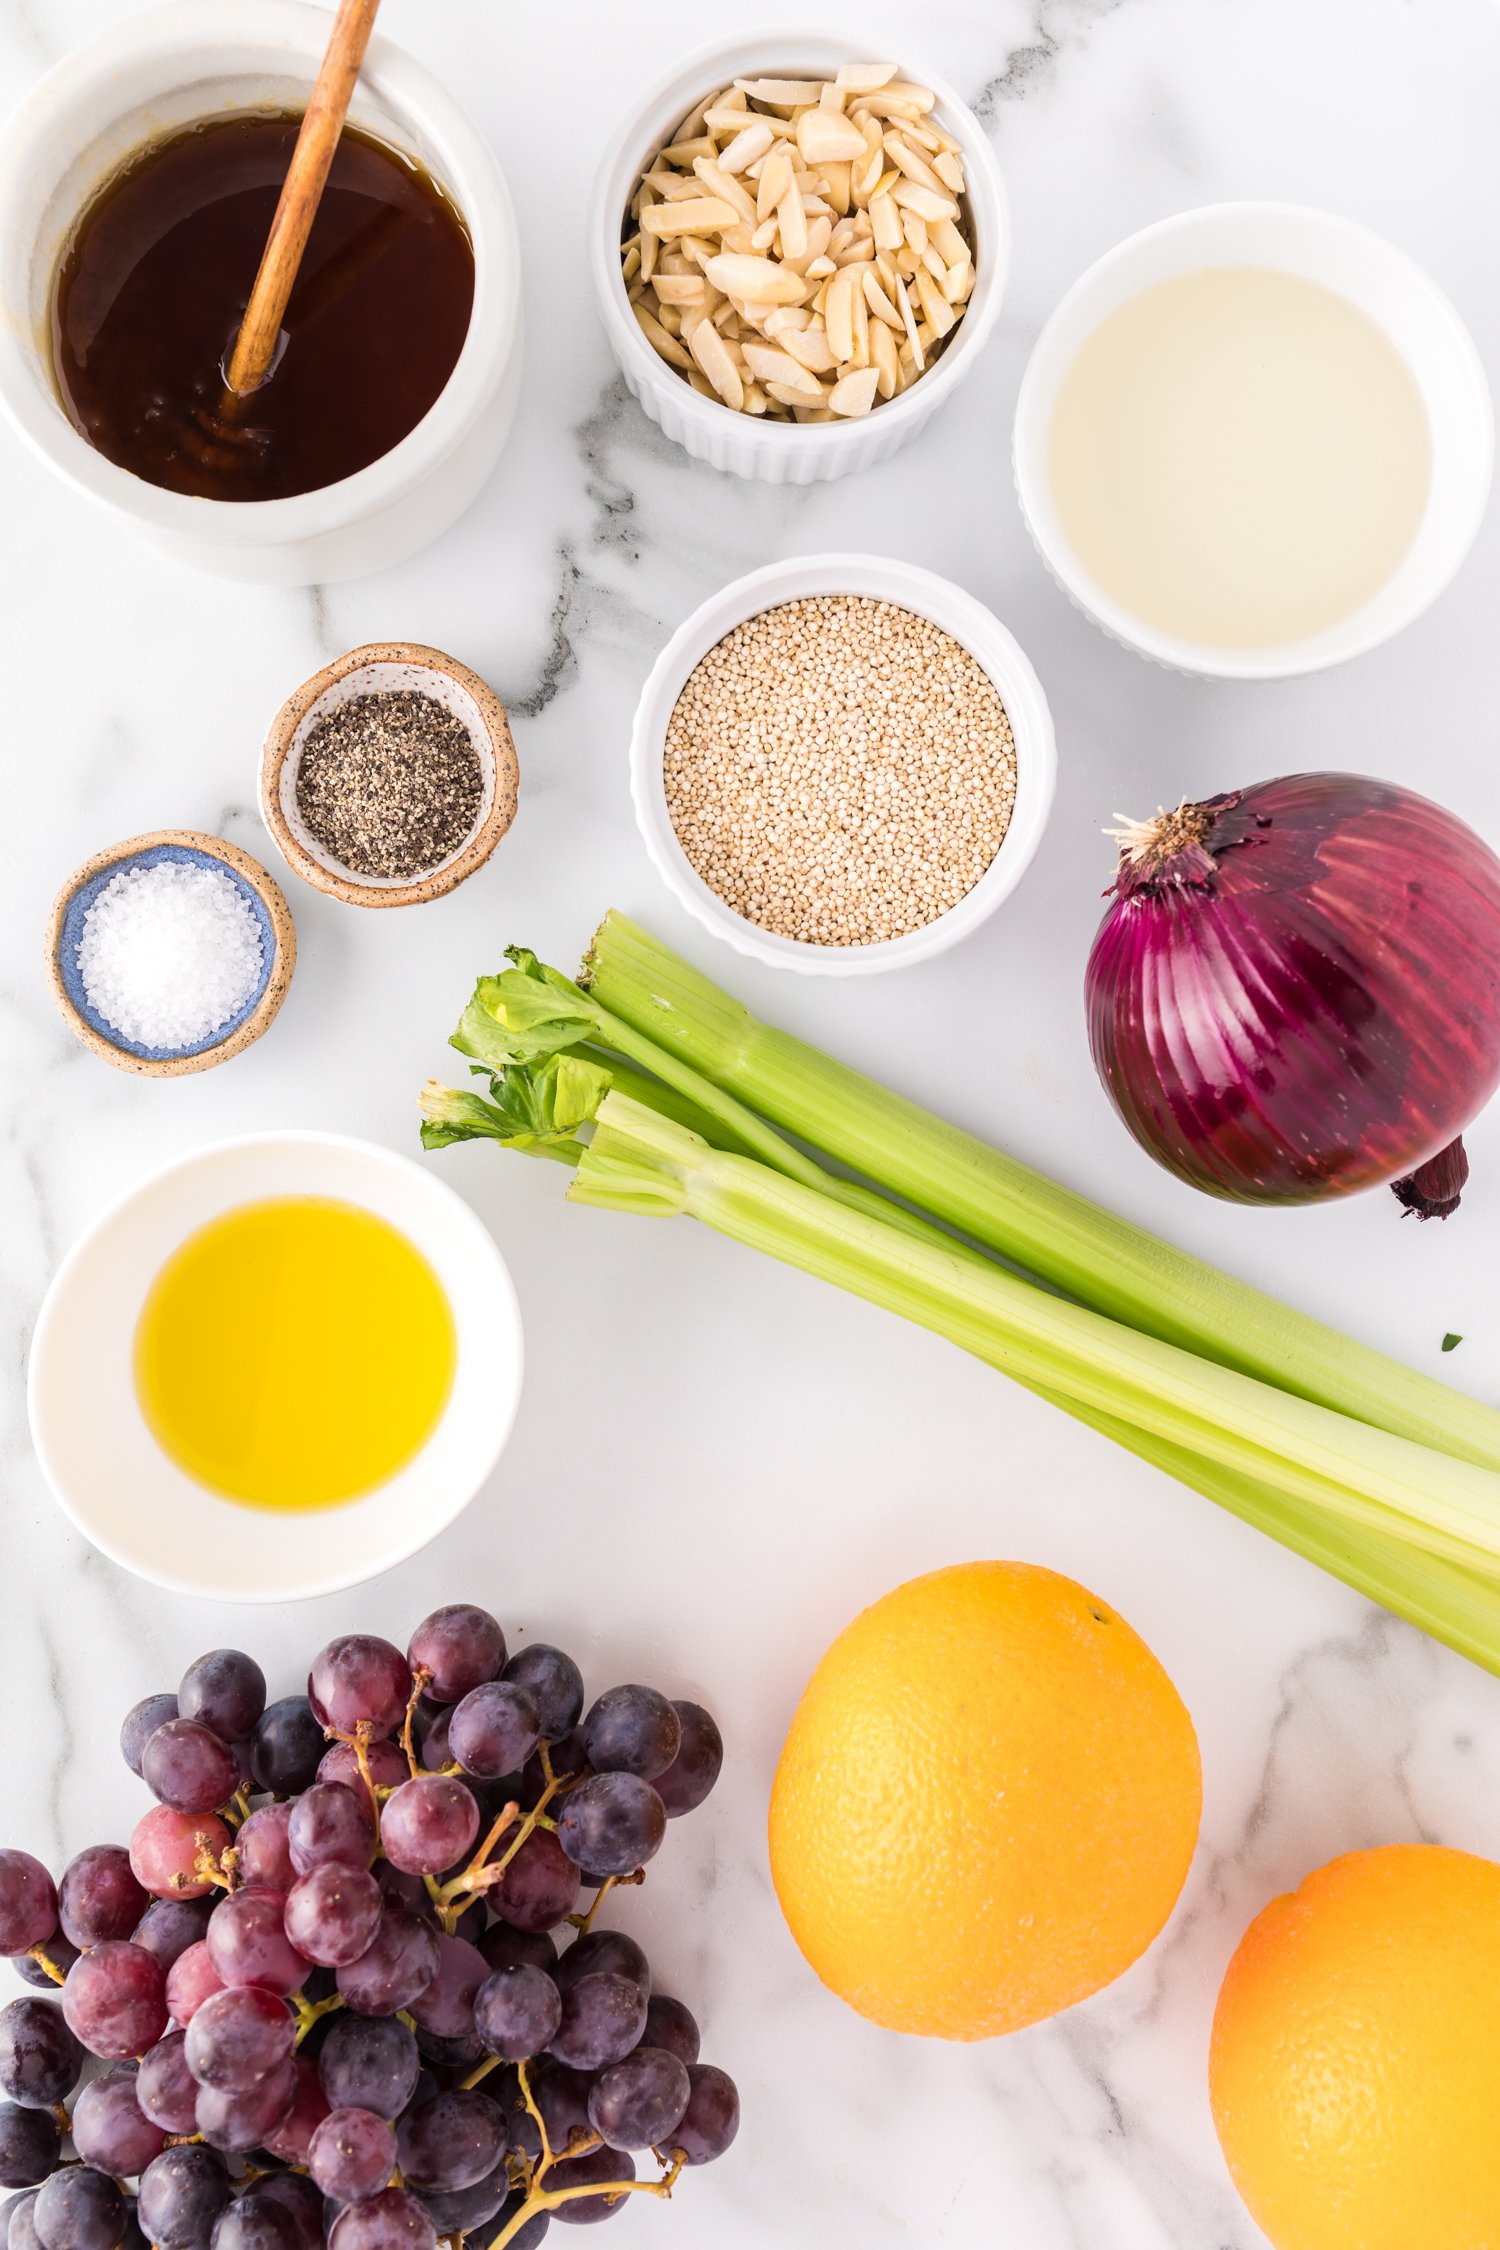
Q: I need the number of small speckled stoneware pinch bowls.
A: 2